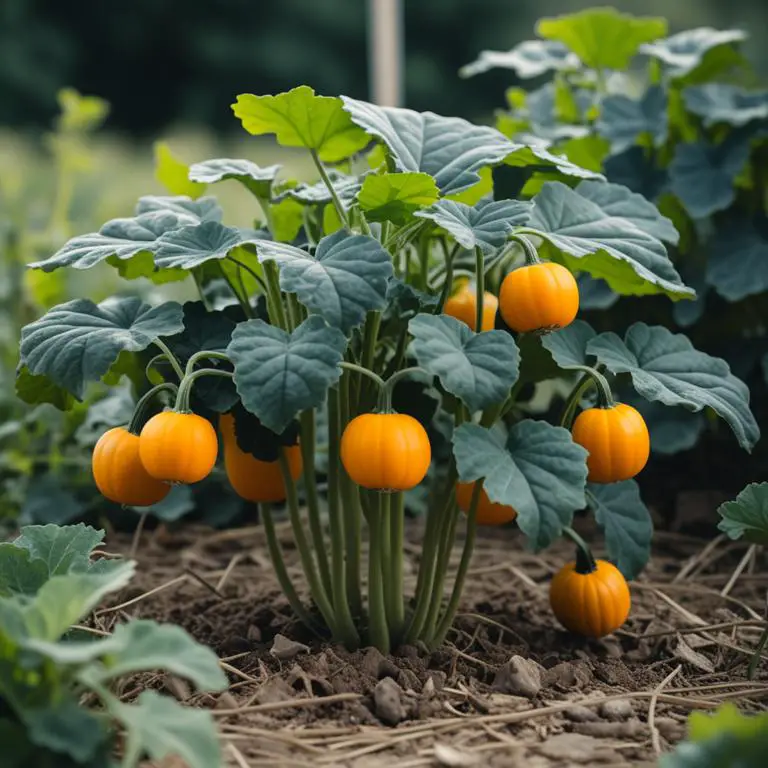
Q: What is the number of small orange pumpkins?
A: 9